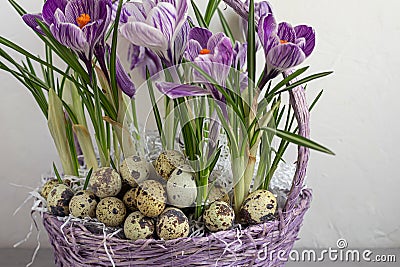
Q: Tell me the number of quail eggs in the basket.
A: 15